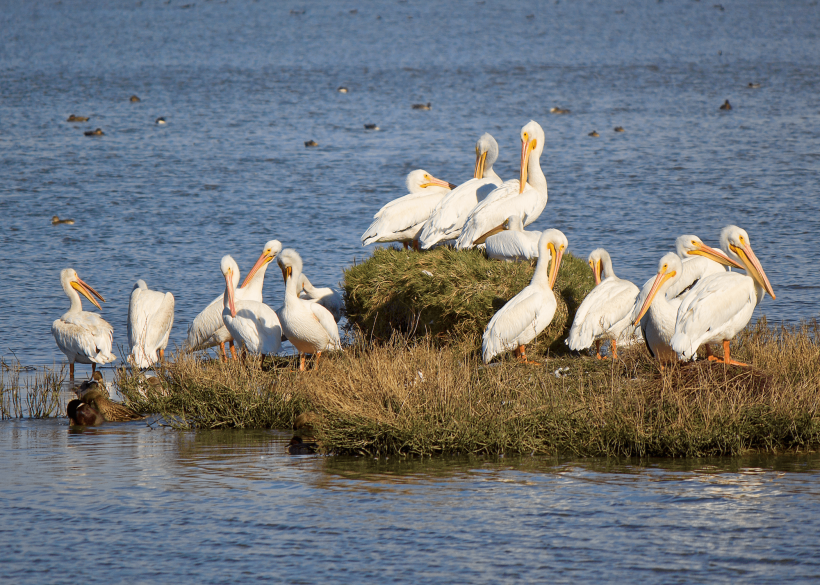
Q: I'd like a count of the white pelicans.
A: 15